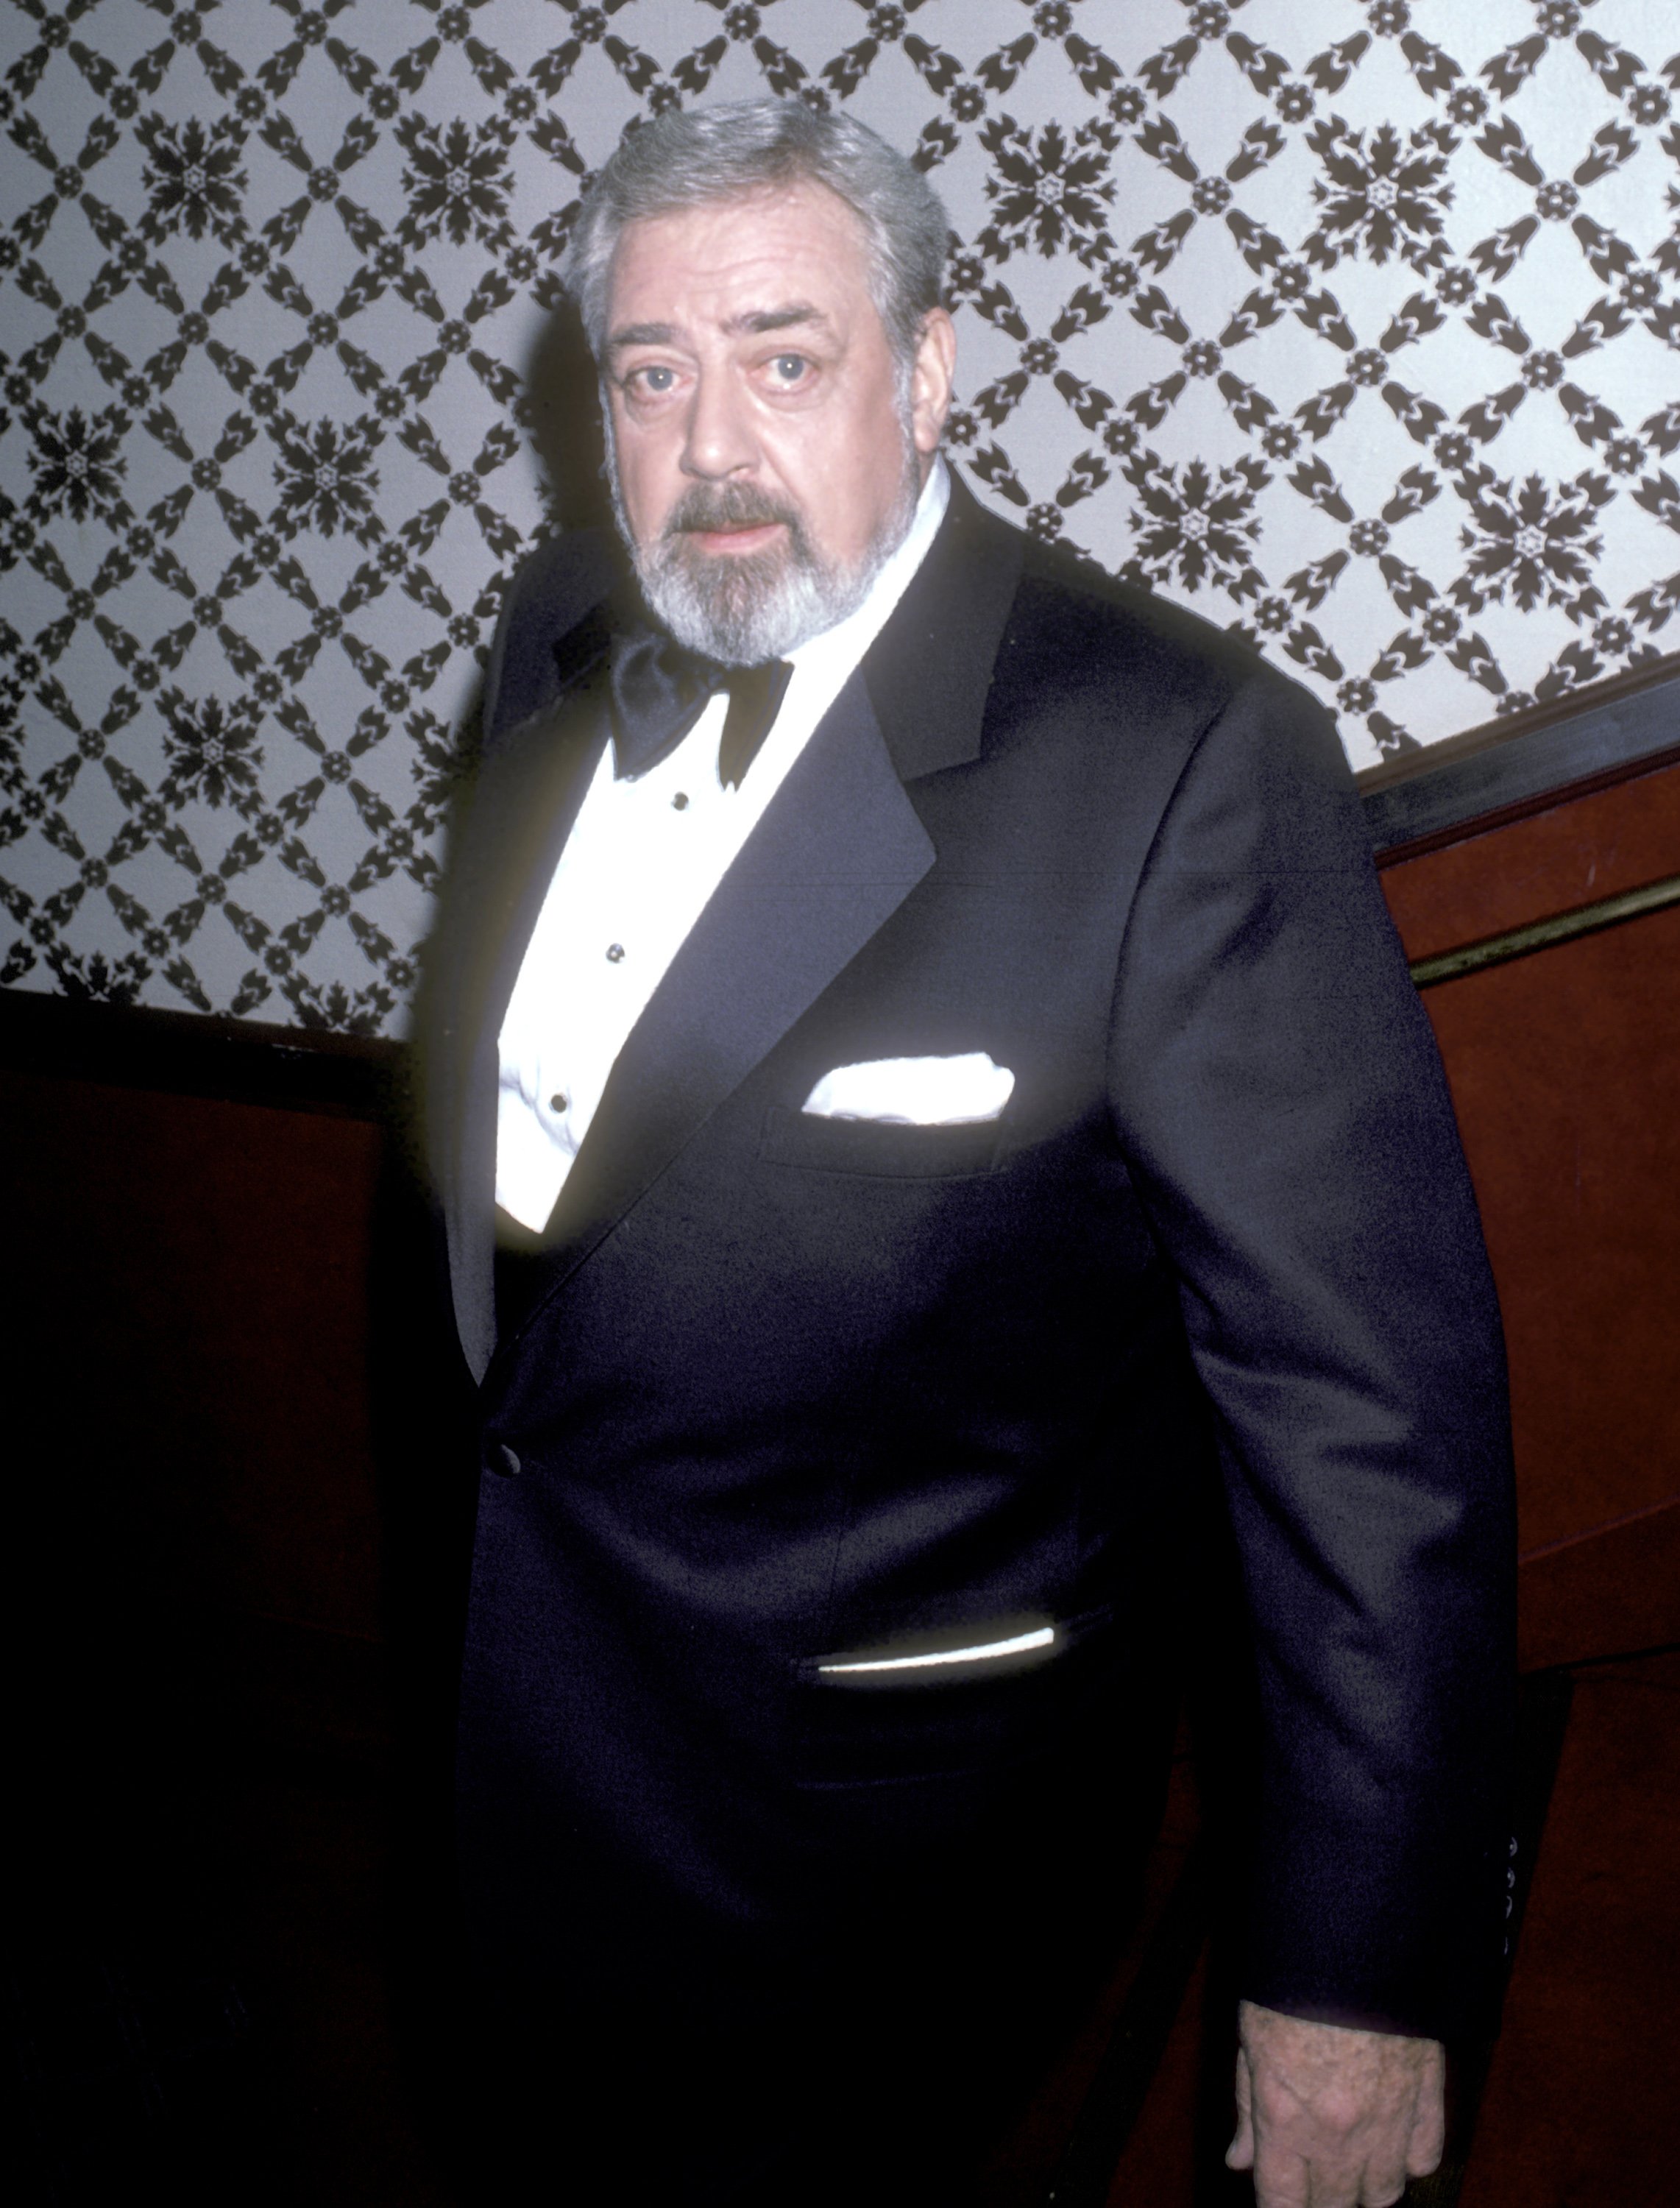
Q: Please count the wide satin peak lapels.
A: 2